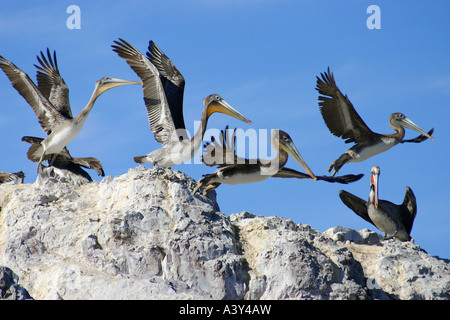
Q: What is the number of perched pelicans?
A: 1